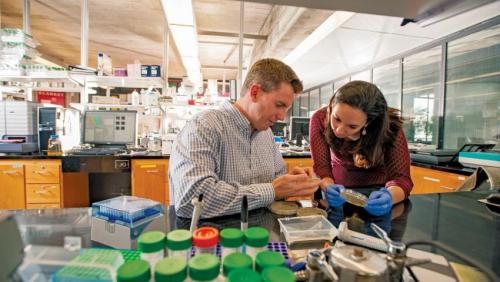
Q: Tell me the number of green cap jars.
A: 11